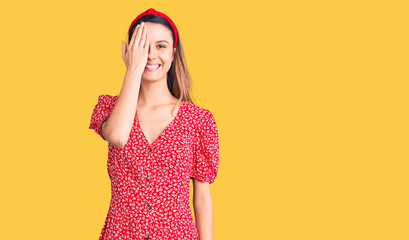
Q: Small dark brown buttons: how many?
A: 4